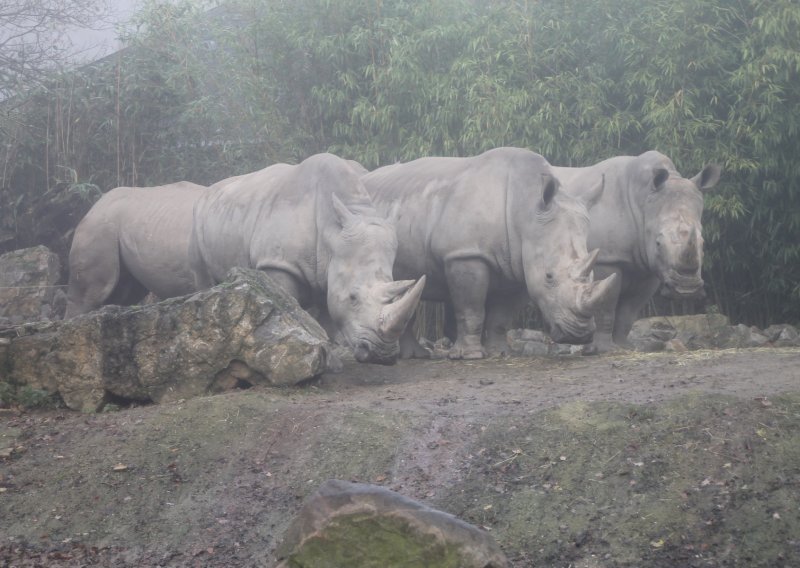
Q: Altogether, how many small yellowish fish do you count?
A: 0